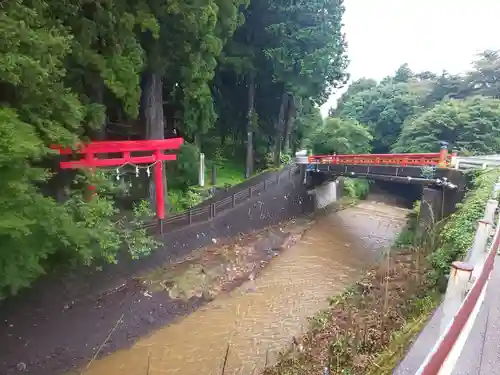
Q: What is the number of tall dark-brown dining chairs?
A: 0